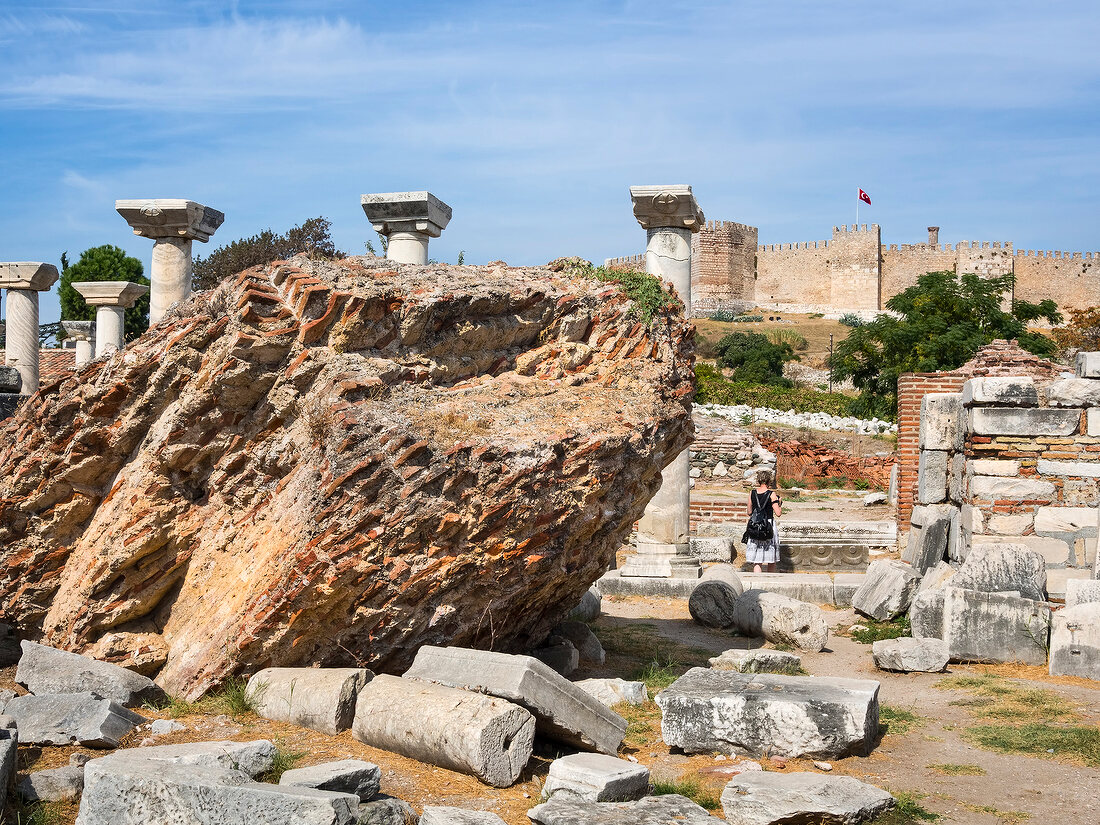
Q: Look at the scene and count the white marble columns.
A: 6